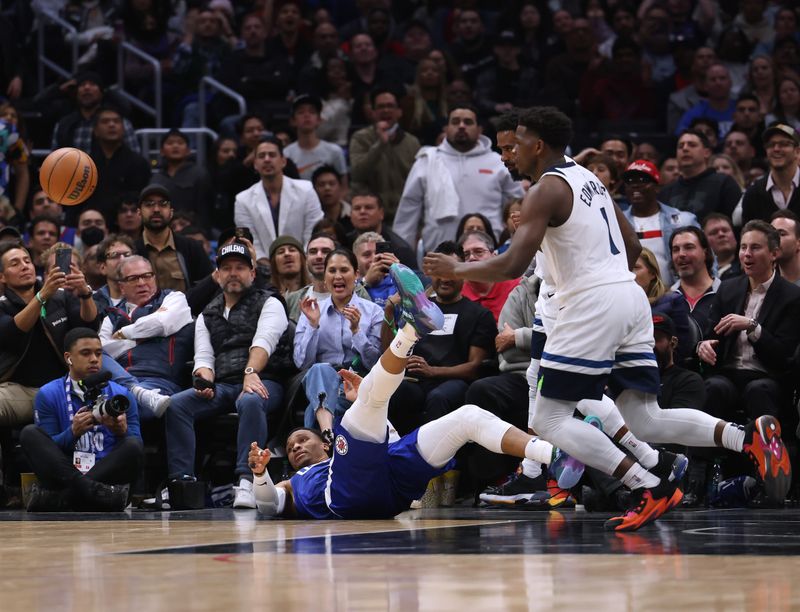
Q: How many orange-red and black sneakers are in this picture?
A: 2